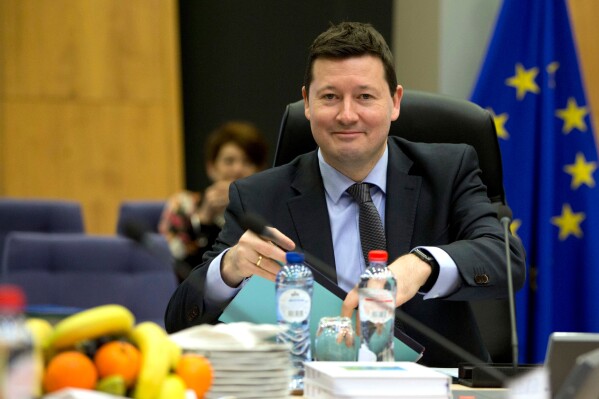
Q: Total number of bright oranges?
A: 3